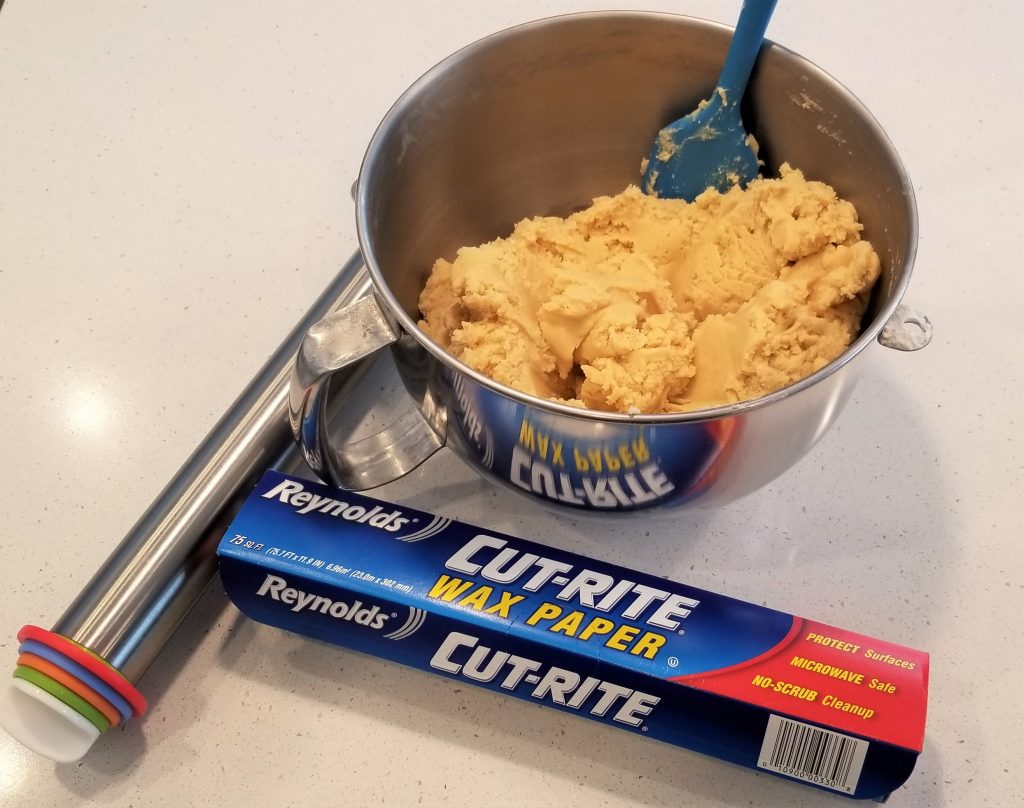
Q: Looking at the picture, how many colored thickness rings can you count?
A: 4